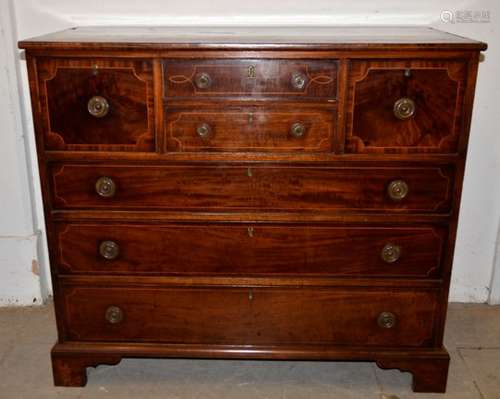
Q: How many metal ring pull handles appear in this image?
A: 12